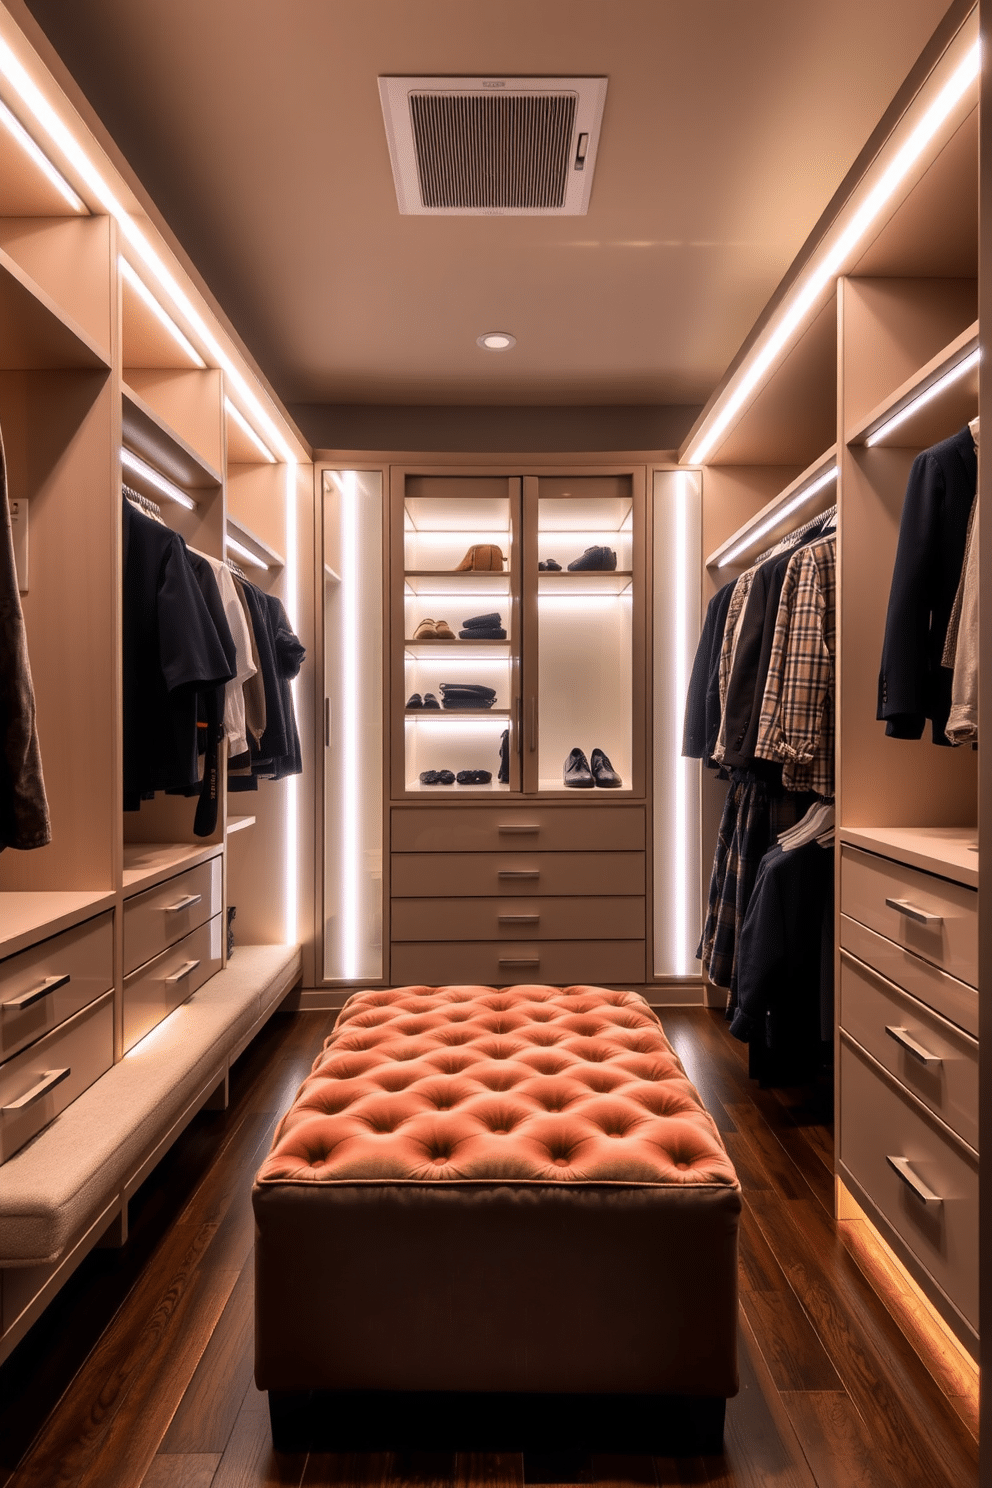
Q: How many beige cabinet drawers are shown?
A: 11